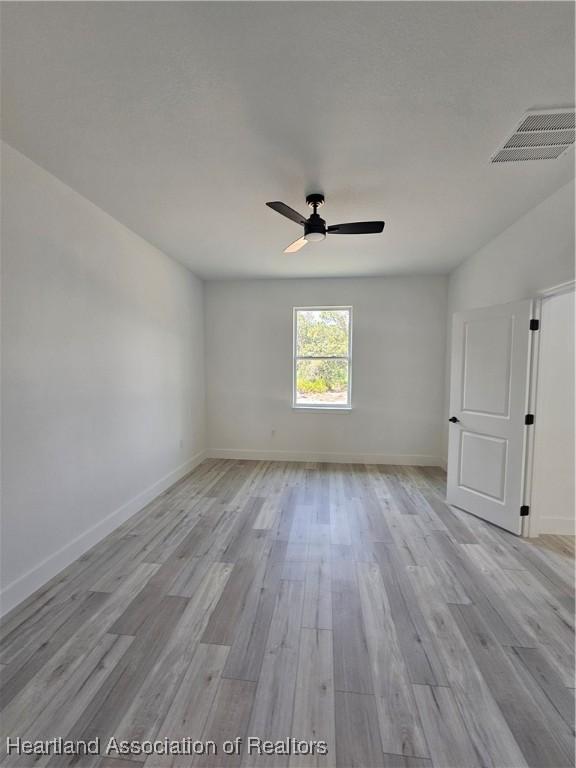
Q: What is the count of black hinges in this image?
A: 3